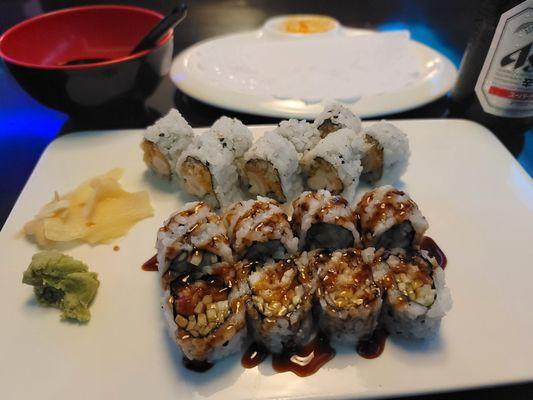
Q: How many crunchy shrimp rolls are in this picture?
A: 8